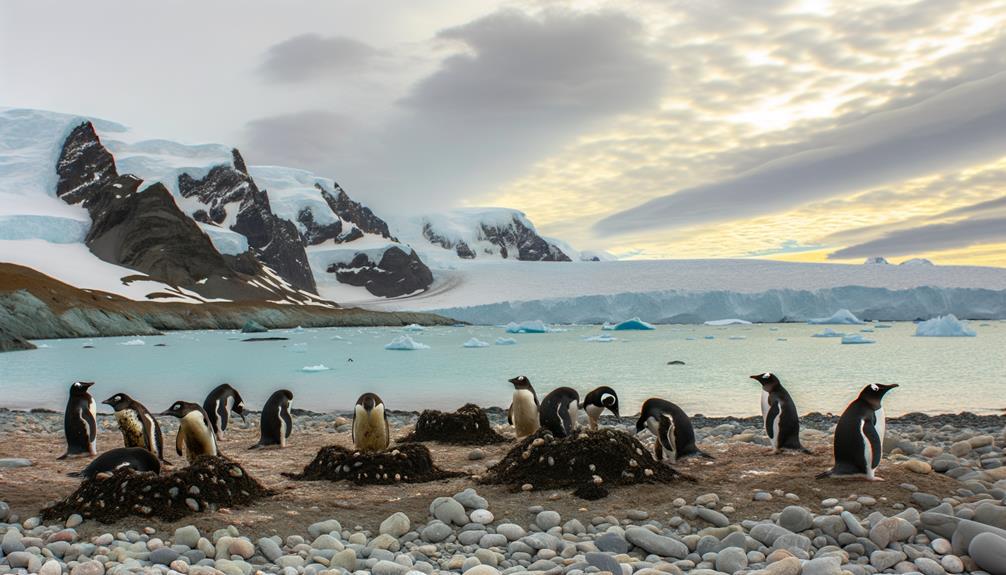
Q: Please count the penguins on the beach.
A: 13